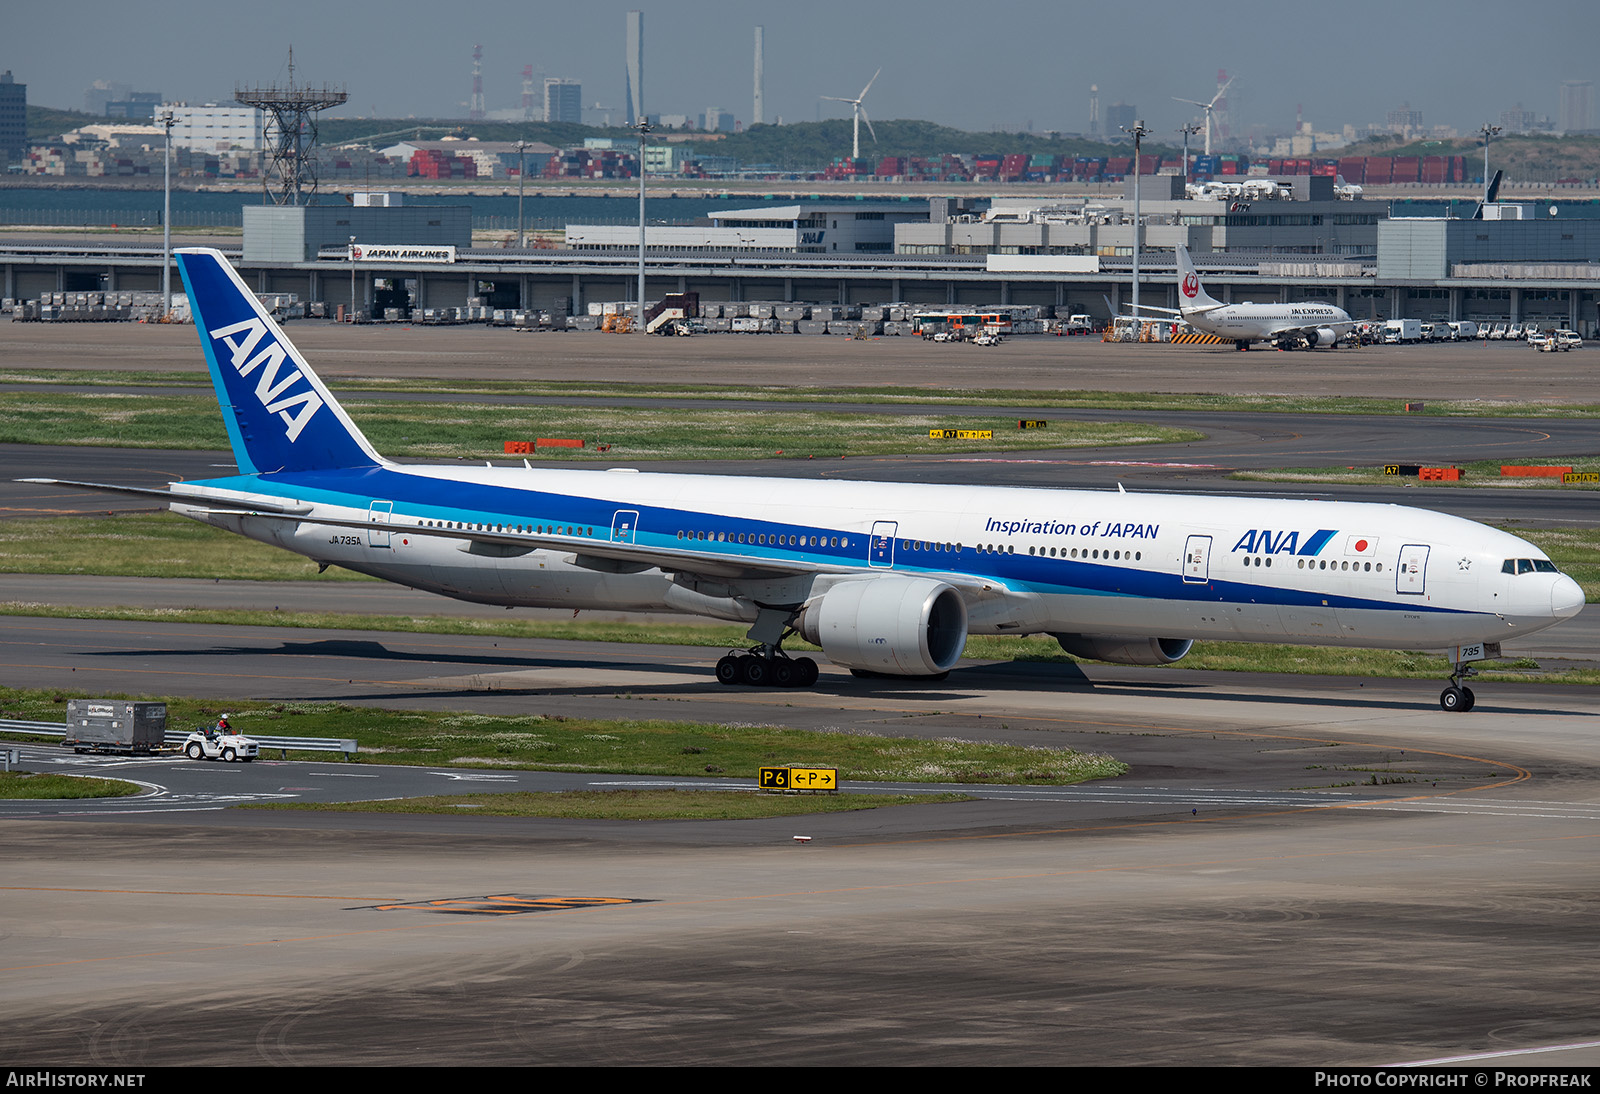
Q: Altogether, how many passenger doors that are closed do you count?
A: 5